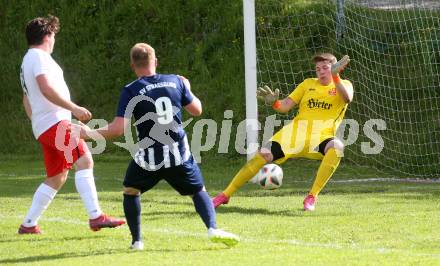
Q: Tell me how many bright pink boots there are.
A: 2